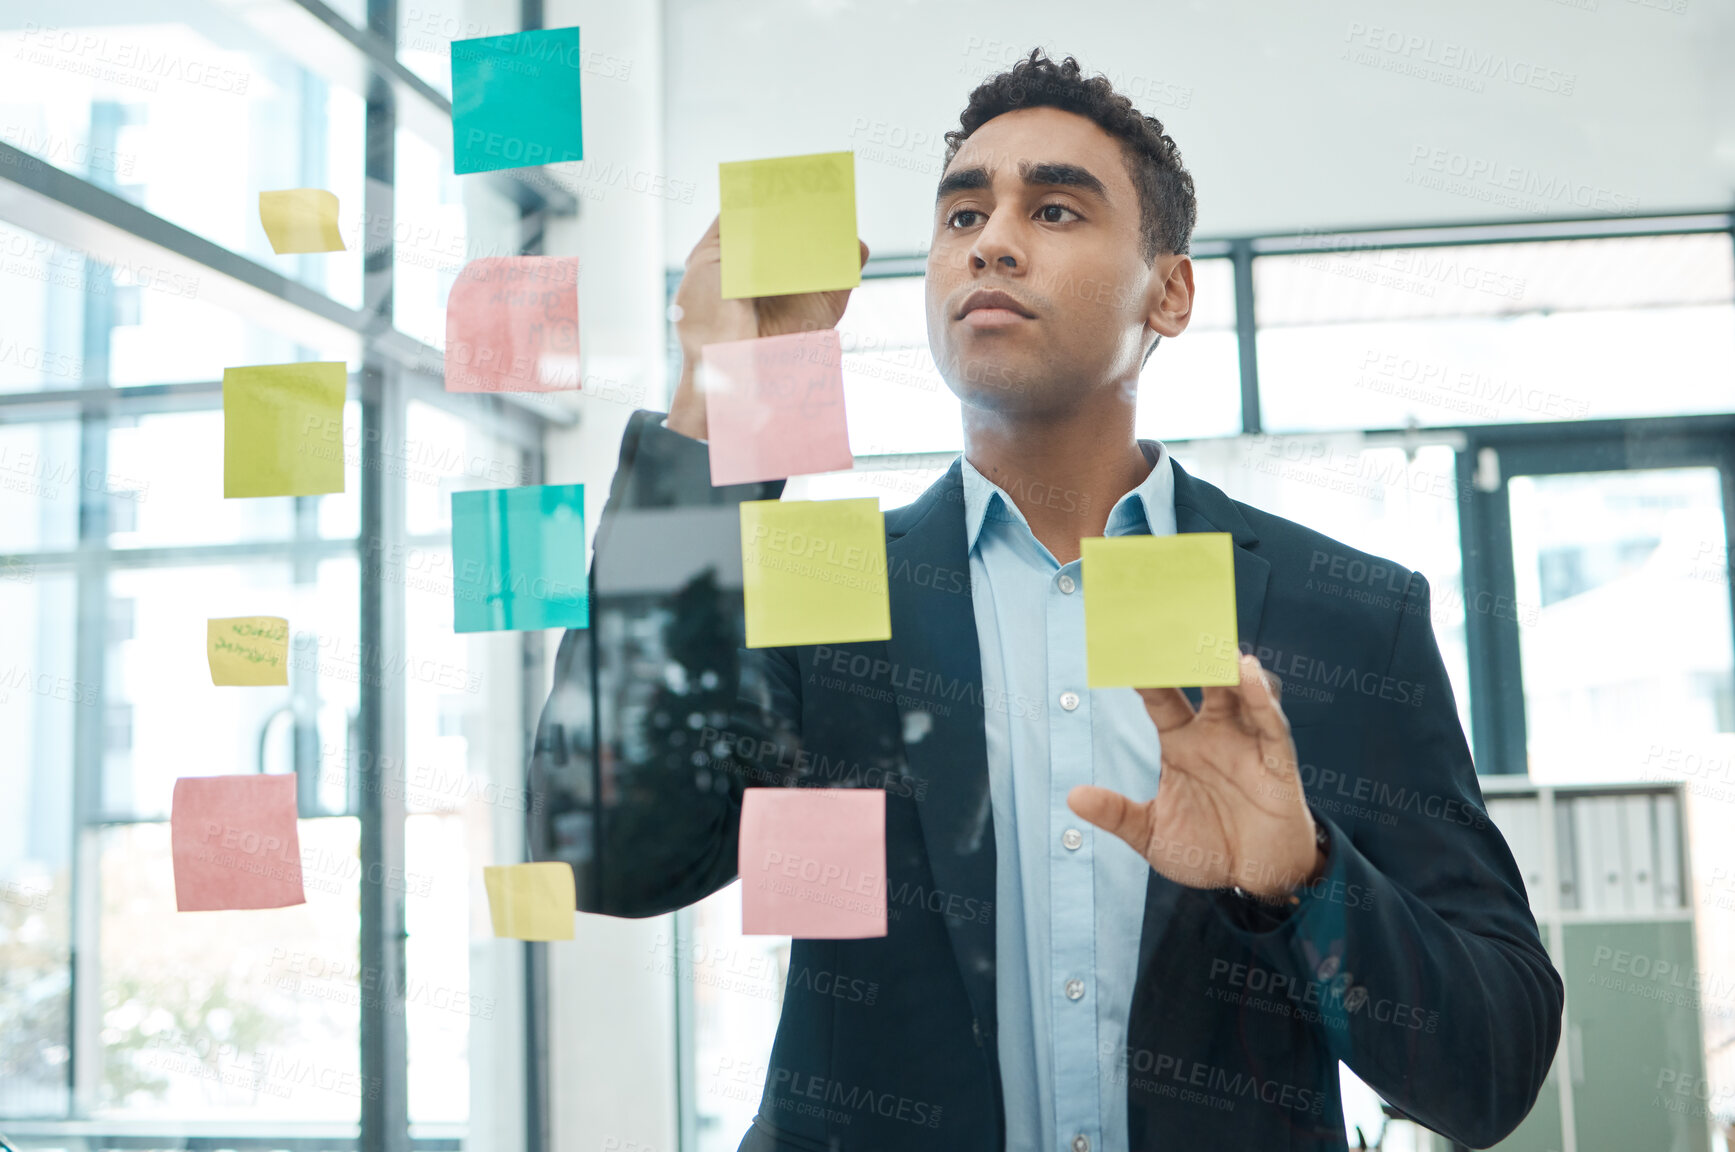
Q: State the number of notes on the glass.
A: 13